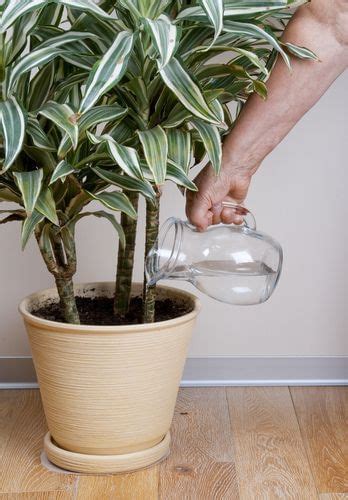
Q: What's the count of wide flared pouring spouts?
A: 1